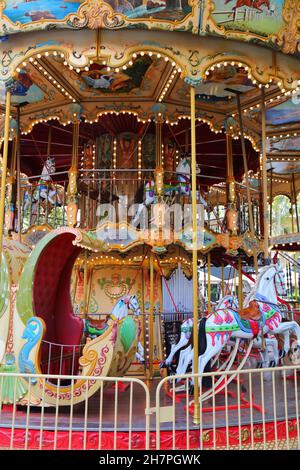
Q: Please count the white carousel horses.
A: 5